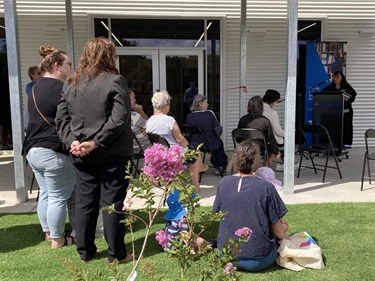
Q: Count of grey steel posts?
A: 4